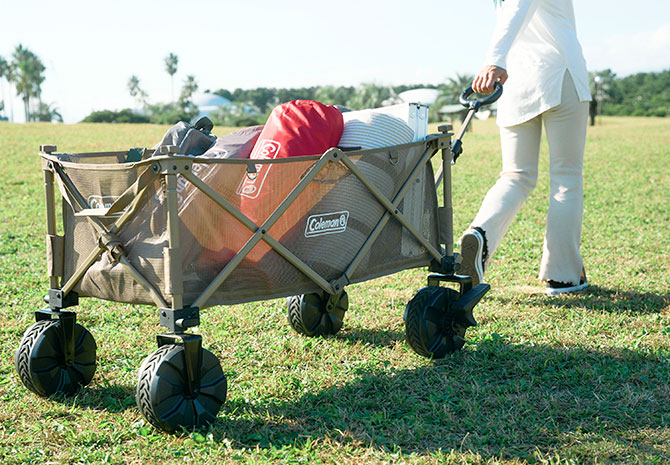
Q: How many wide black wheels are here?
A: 4